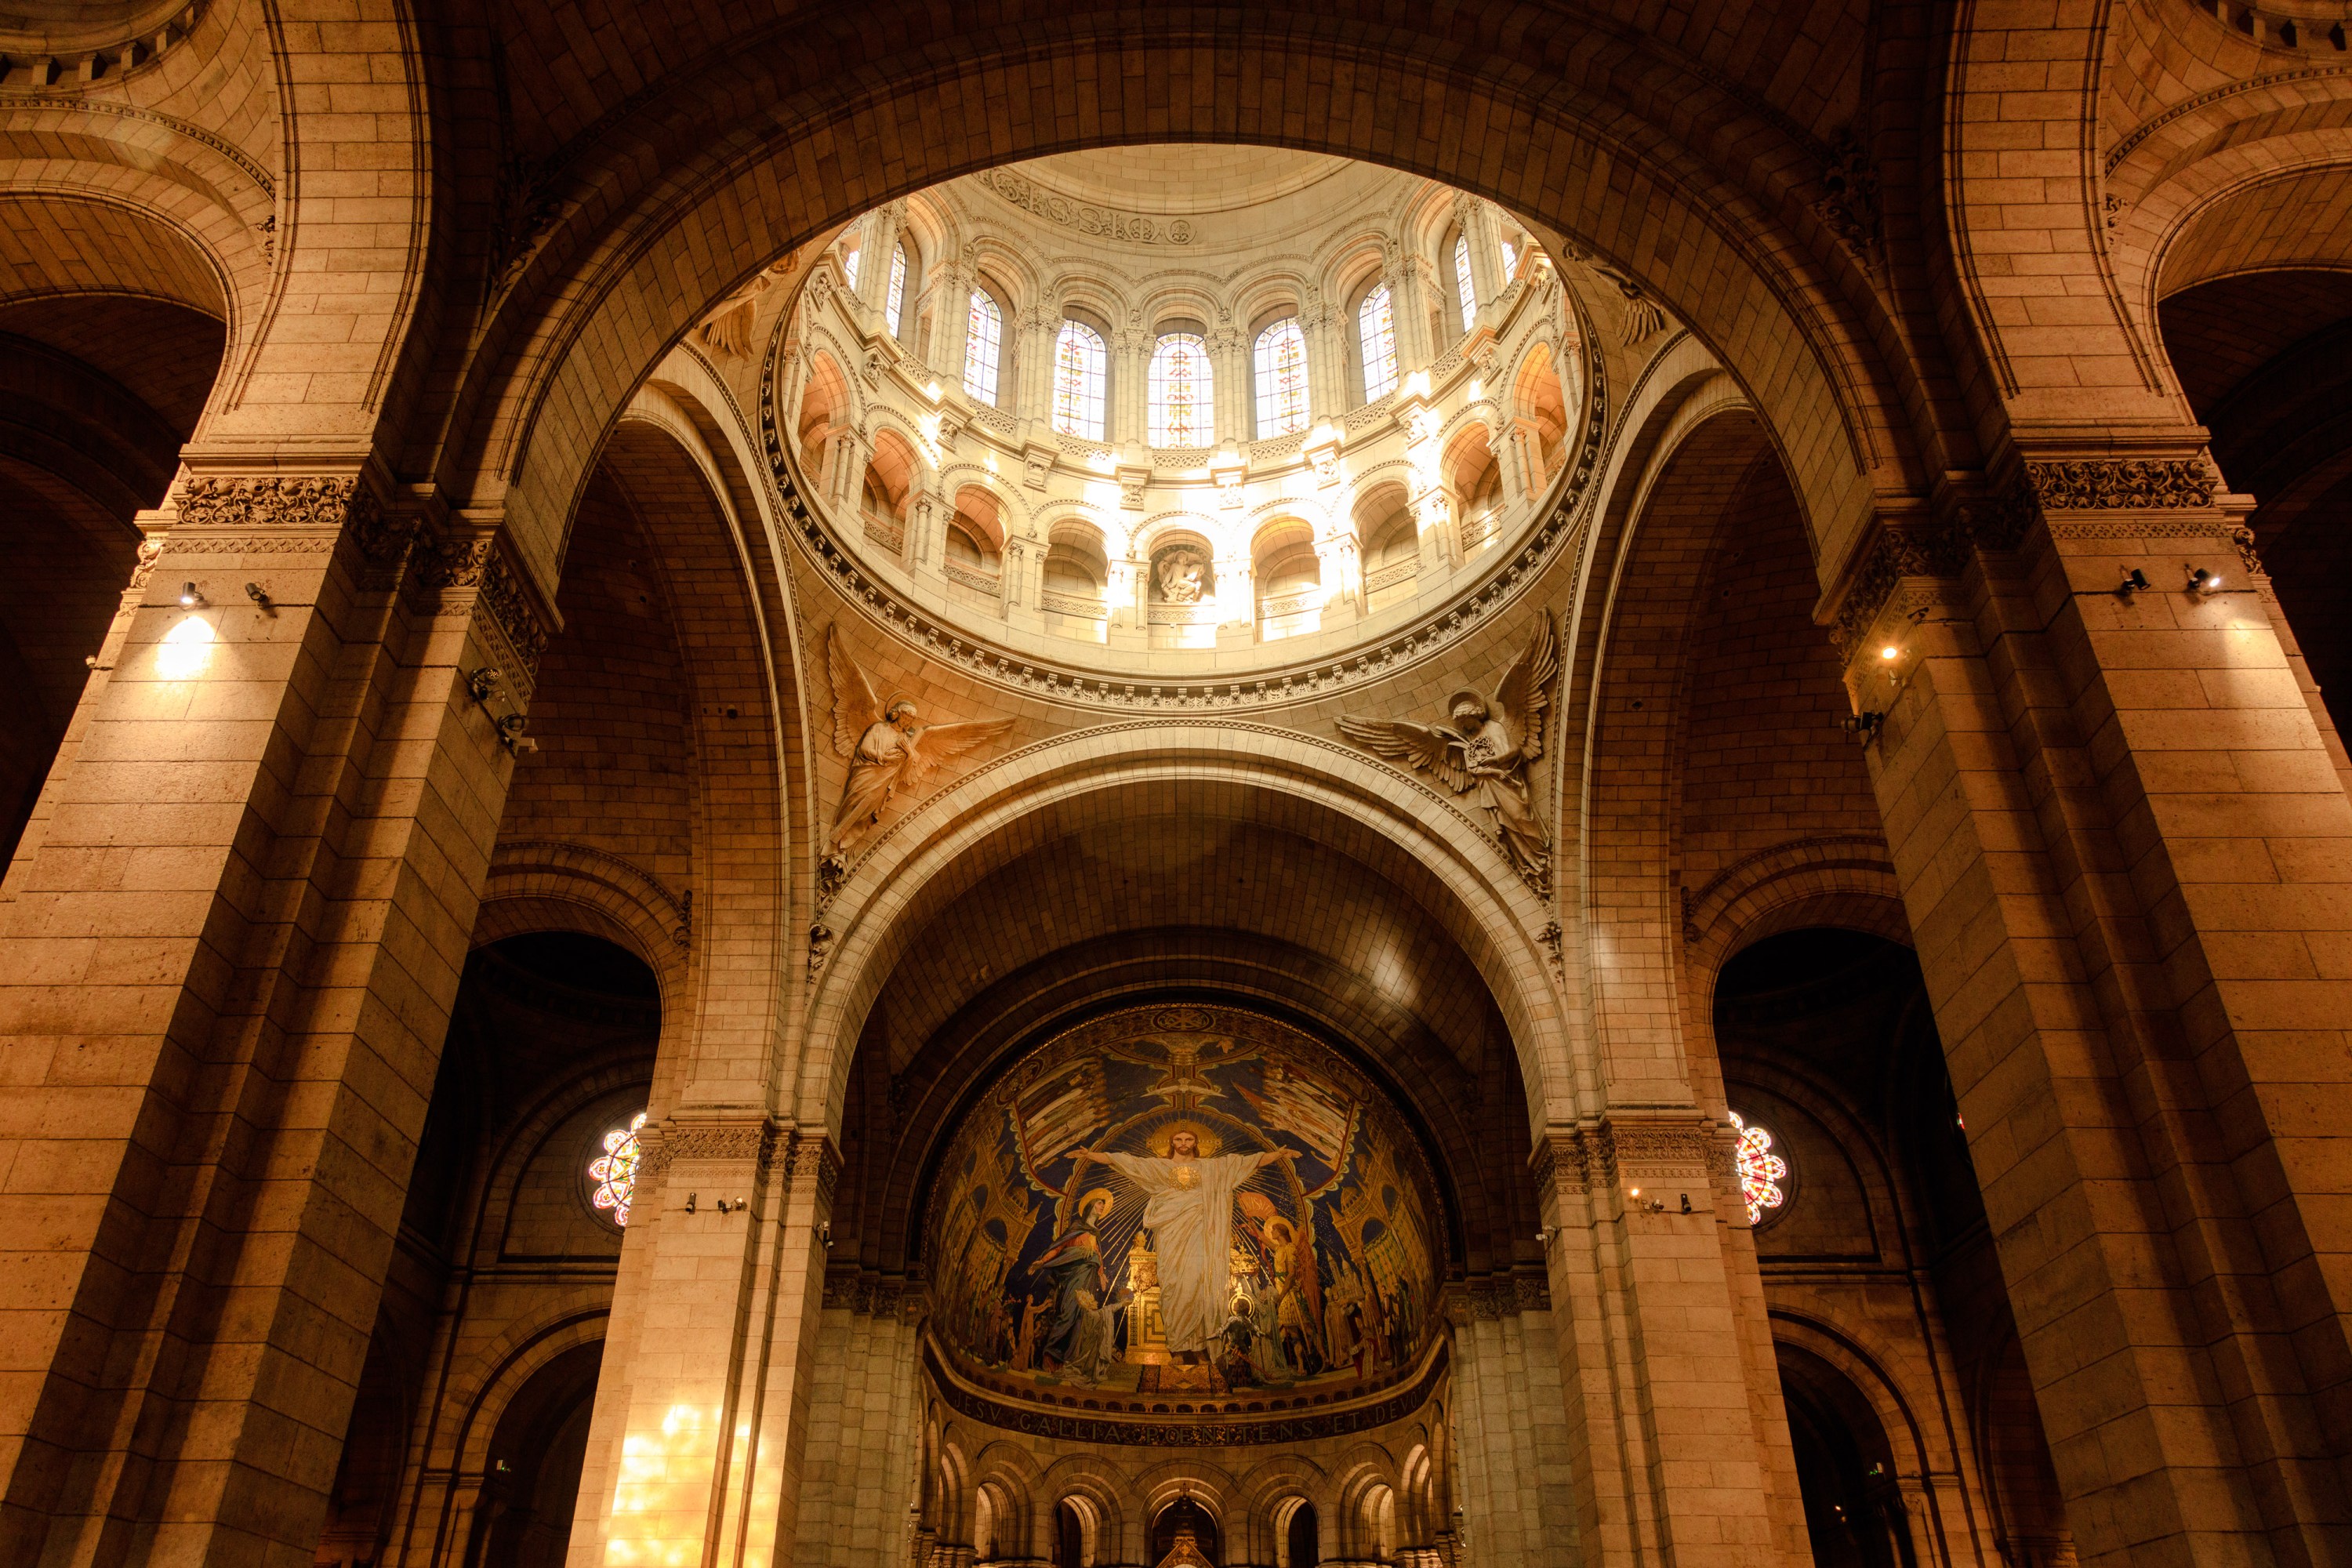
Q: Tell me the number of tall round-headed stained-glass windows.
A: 9